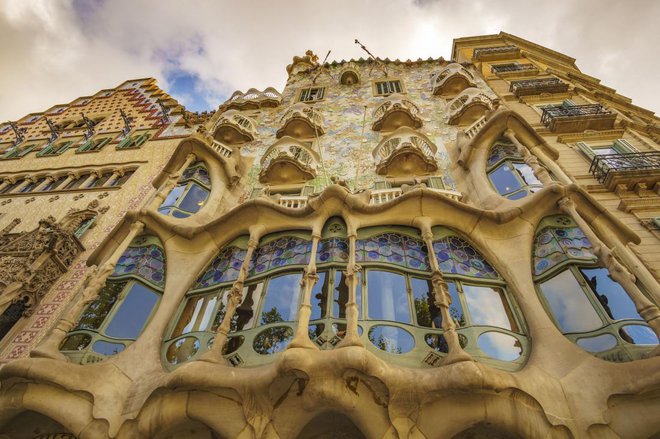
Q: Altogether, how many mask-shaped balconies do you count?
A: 7